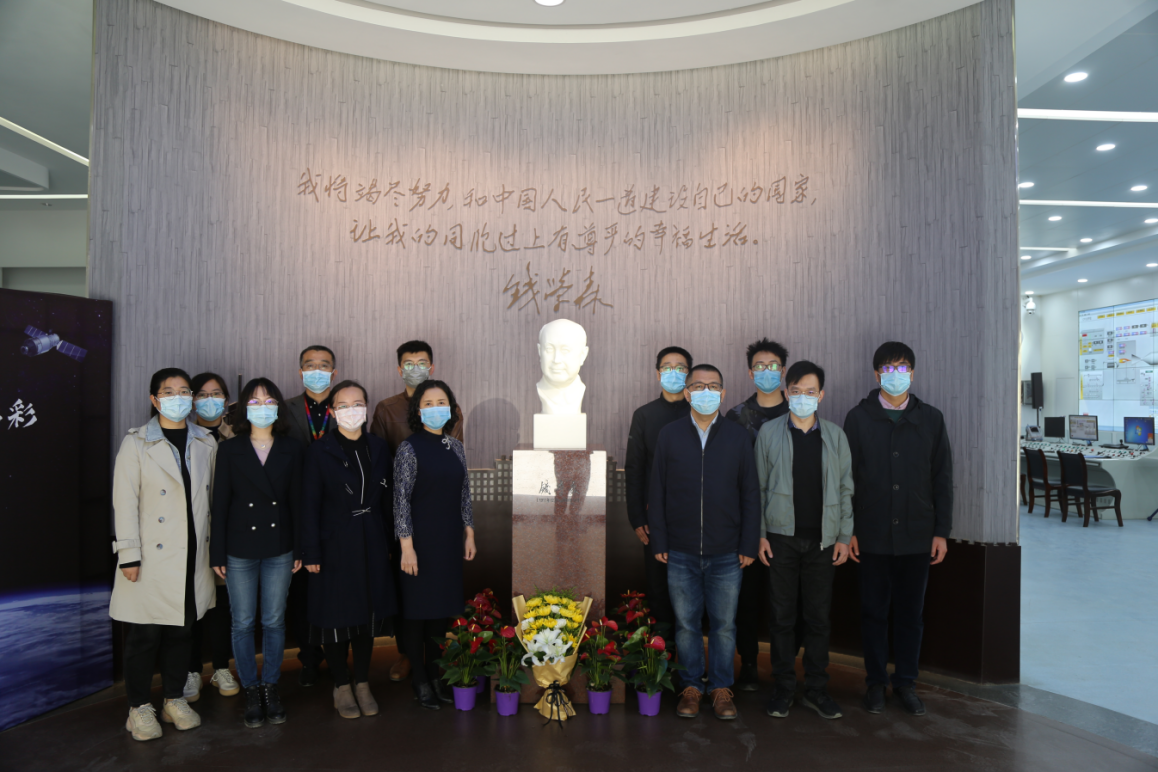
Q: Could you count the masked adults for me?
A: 12